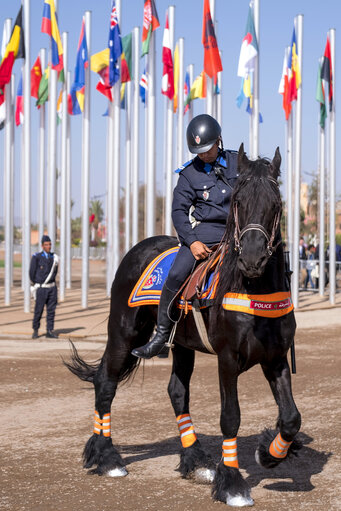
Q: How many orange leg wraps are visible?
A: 4